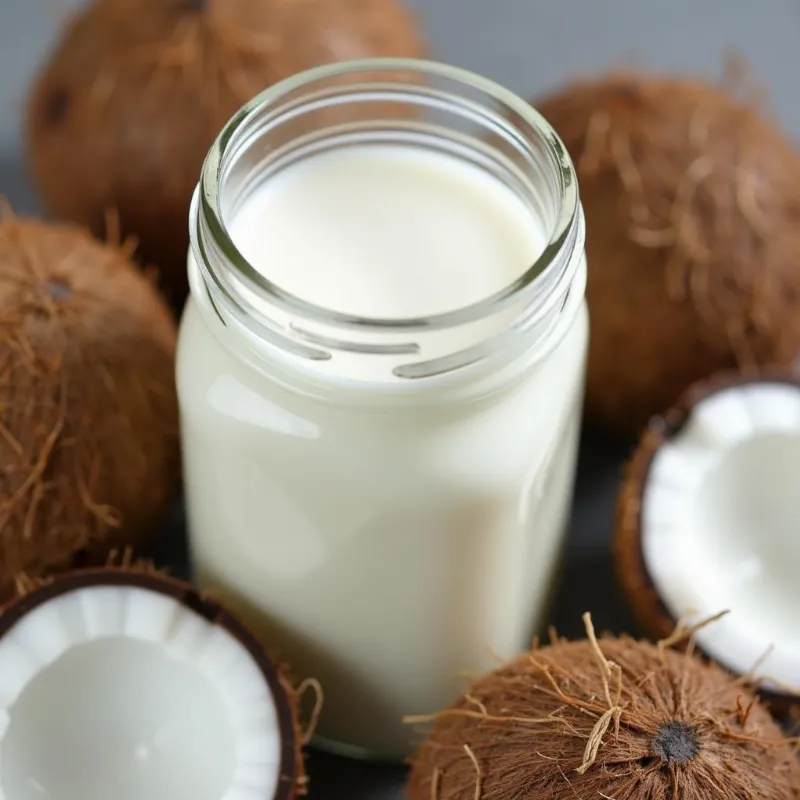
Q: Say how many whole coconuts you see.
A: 4